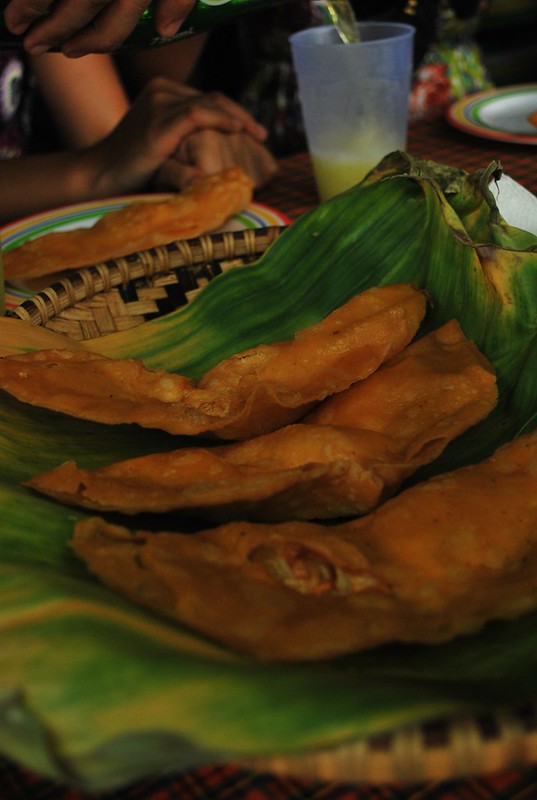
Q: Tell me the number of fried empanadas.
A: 4